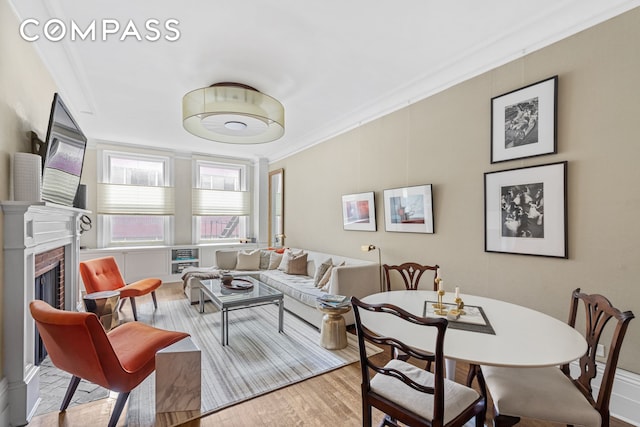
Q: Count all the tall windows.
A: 2